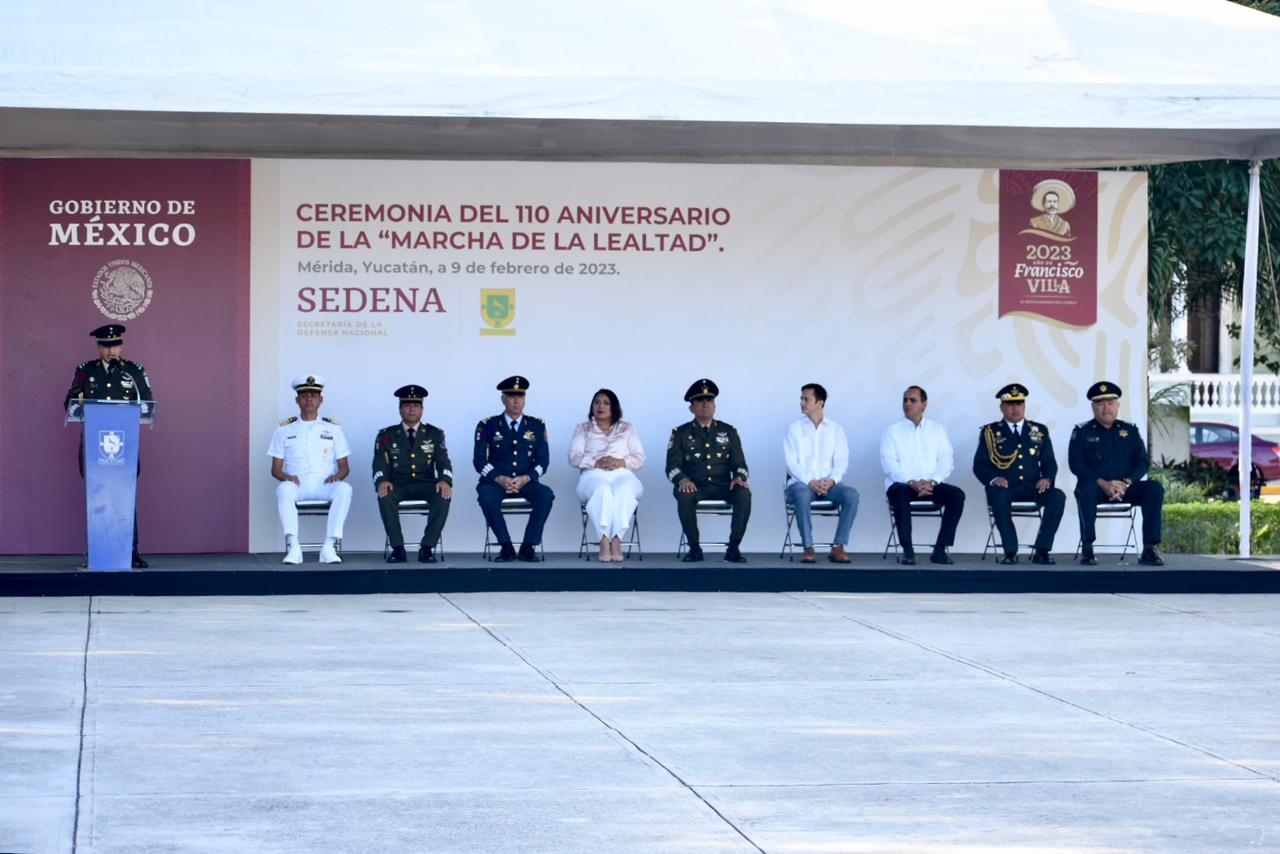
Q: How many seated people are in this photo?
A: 9